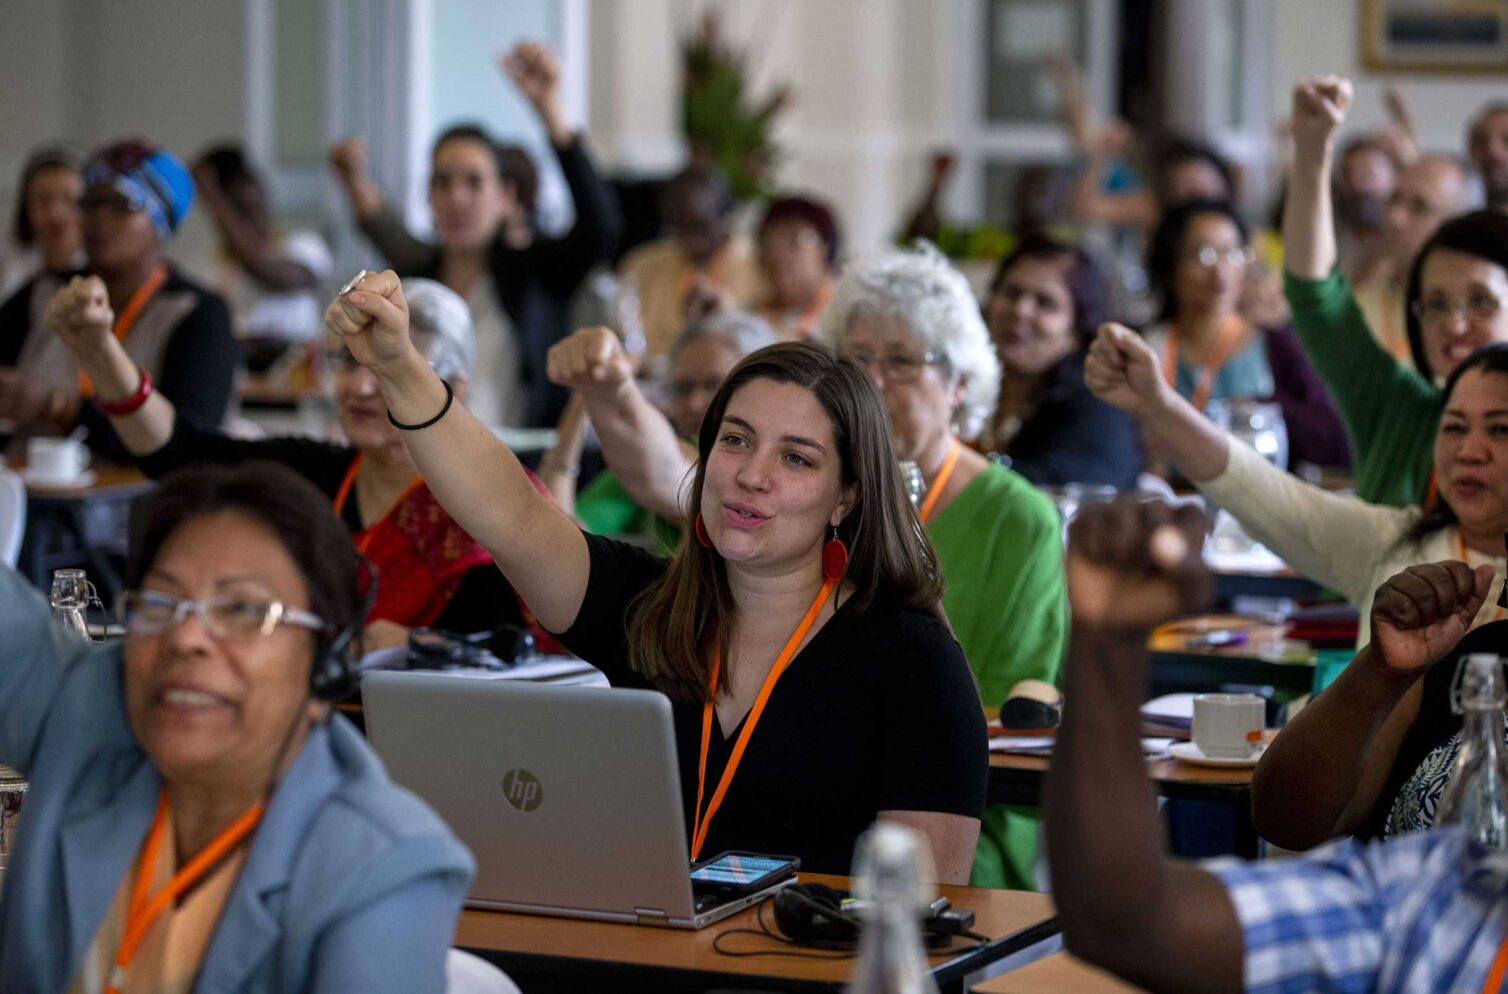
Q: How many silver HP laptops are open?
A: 1